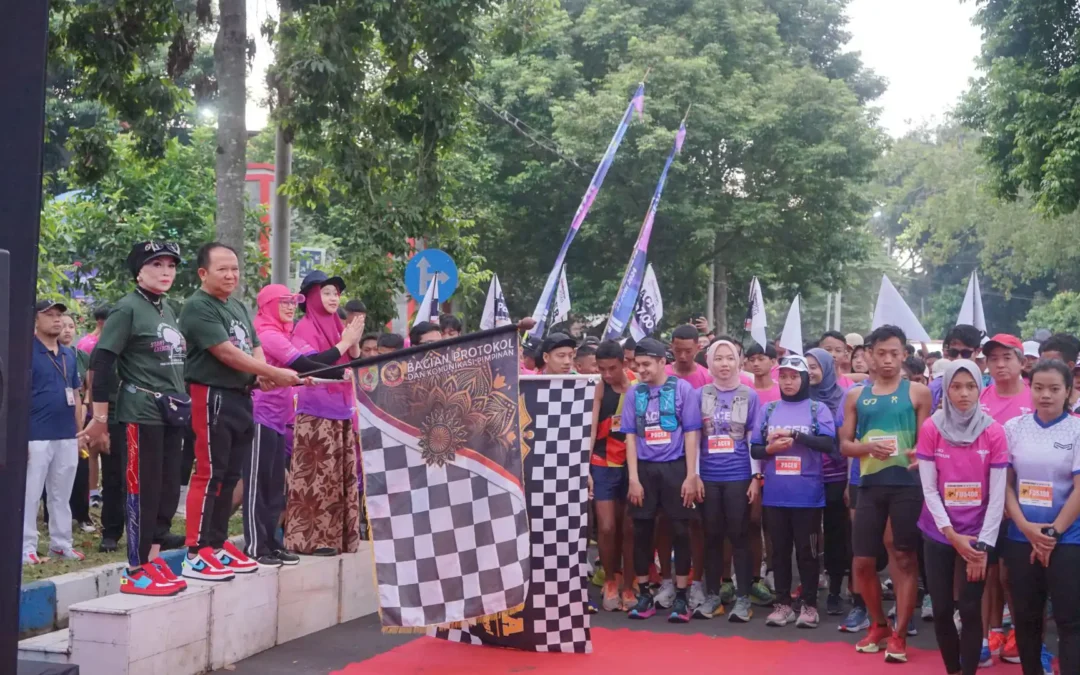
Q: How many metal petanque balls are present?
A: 0